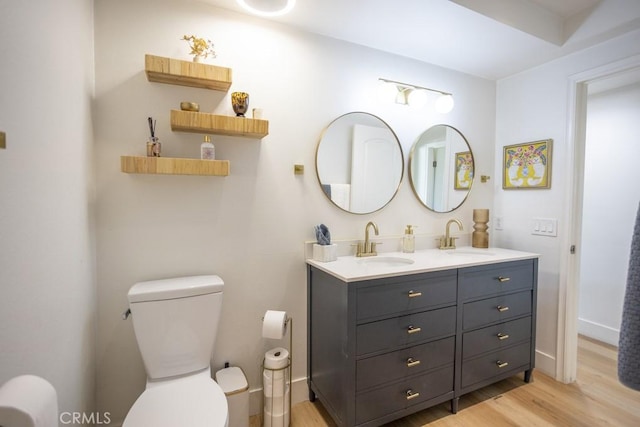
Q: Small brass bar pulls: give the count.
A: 8